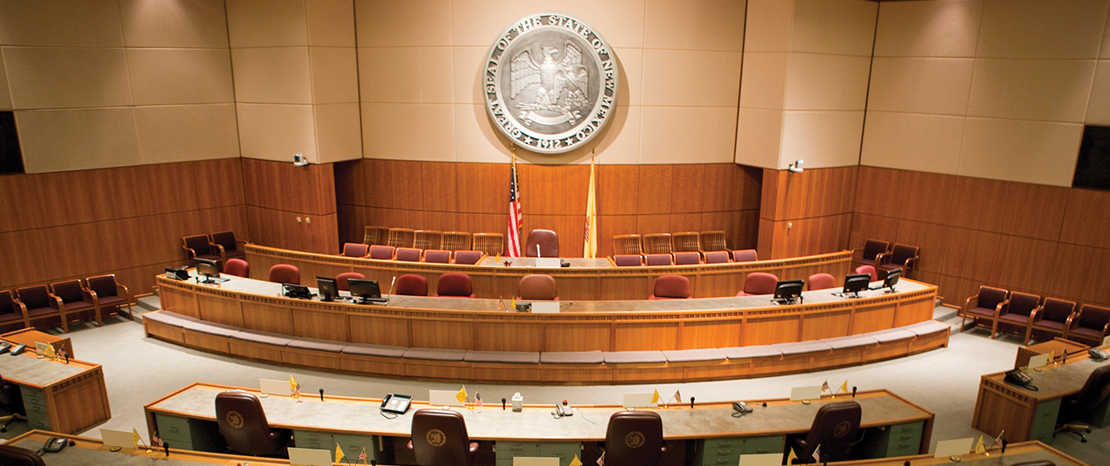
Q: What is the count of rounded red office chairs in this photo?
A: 10